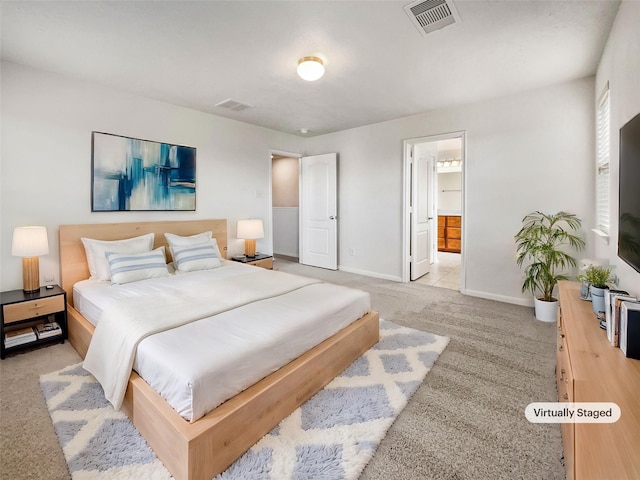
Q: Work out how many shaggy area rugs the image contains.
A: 1